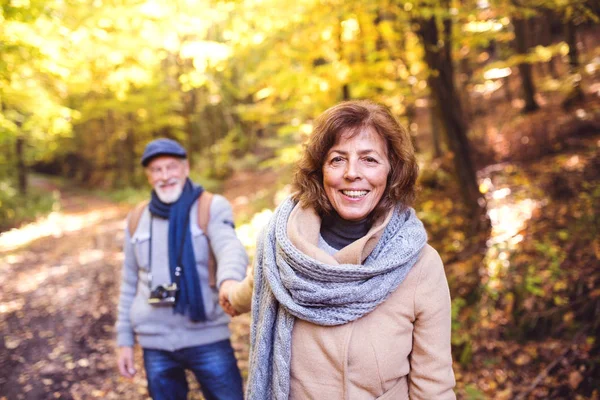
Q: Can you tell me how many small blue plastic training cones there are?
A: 0